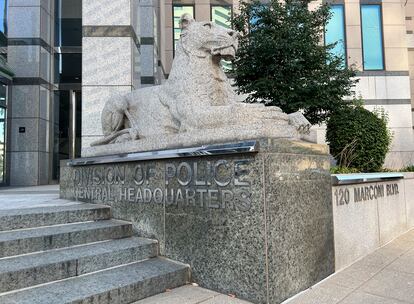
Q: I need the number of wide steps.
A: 4